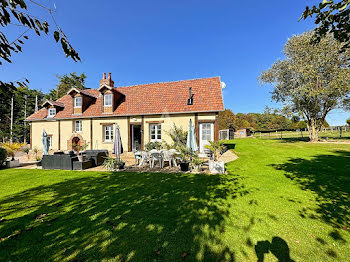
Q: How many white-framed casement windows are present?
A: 7